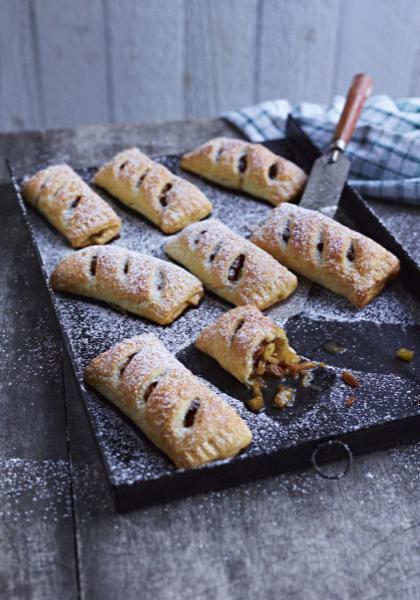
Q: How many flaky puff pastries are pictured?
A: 8